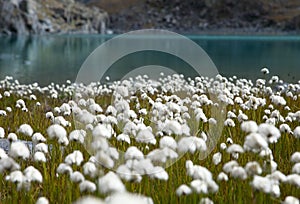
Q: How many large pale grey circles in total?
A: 2